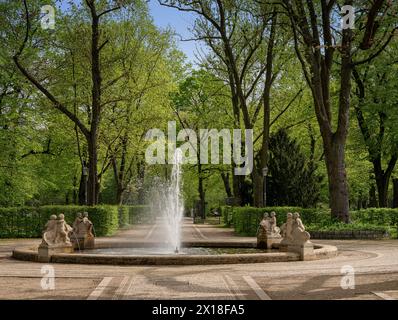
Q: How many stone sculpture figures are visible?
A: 8